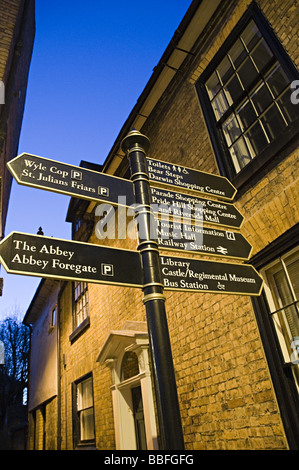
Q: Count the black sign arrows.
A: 6